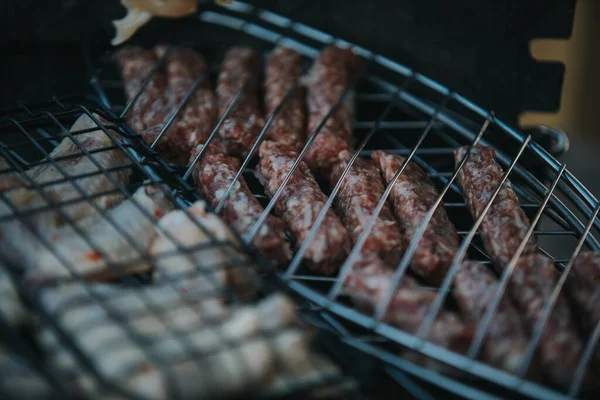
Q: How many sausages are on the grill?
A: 14